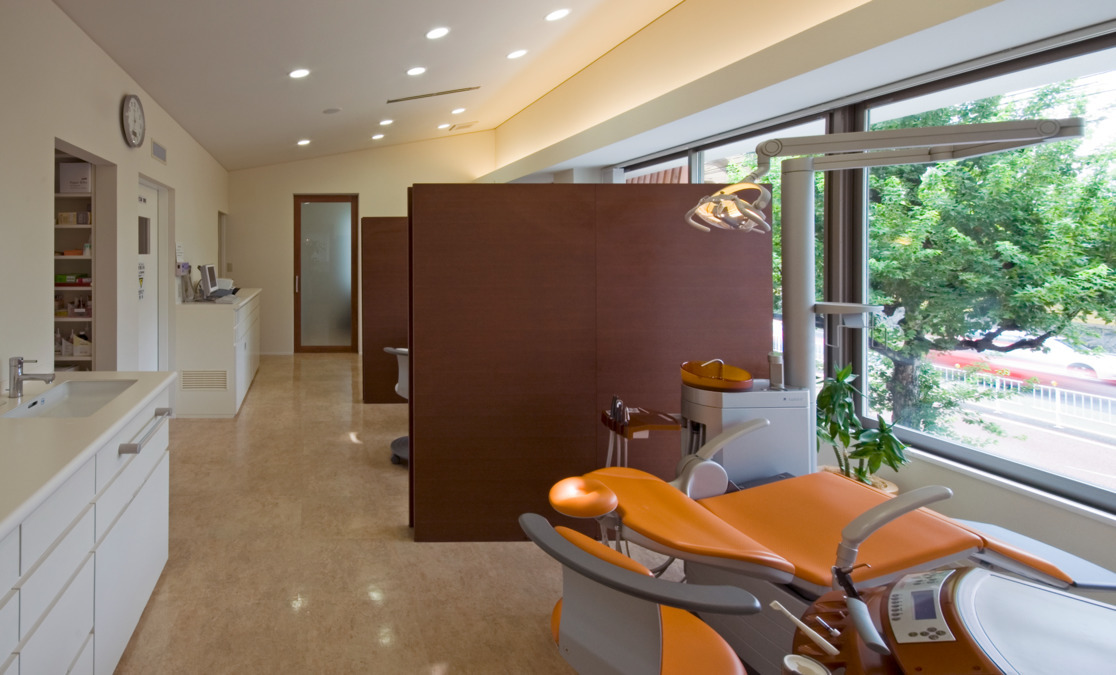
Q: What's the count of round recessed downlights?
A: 10